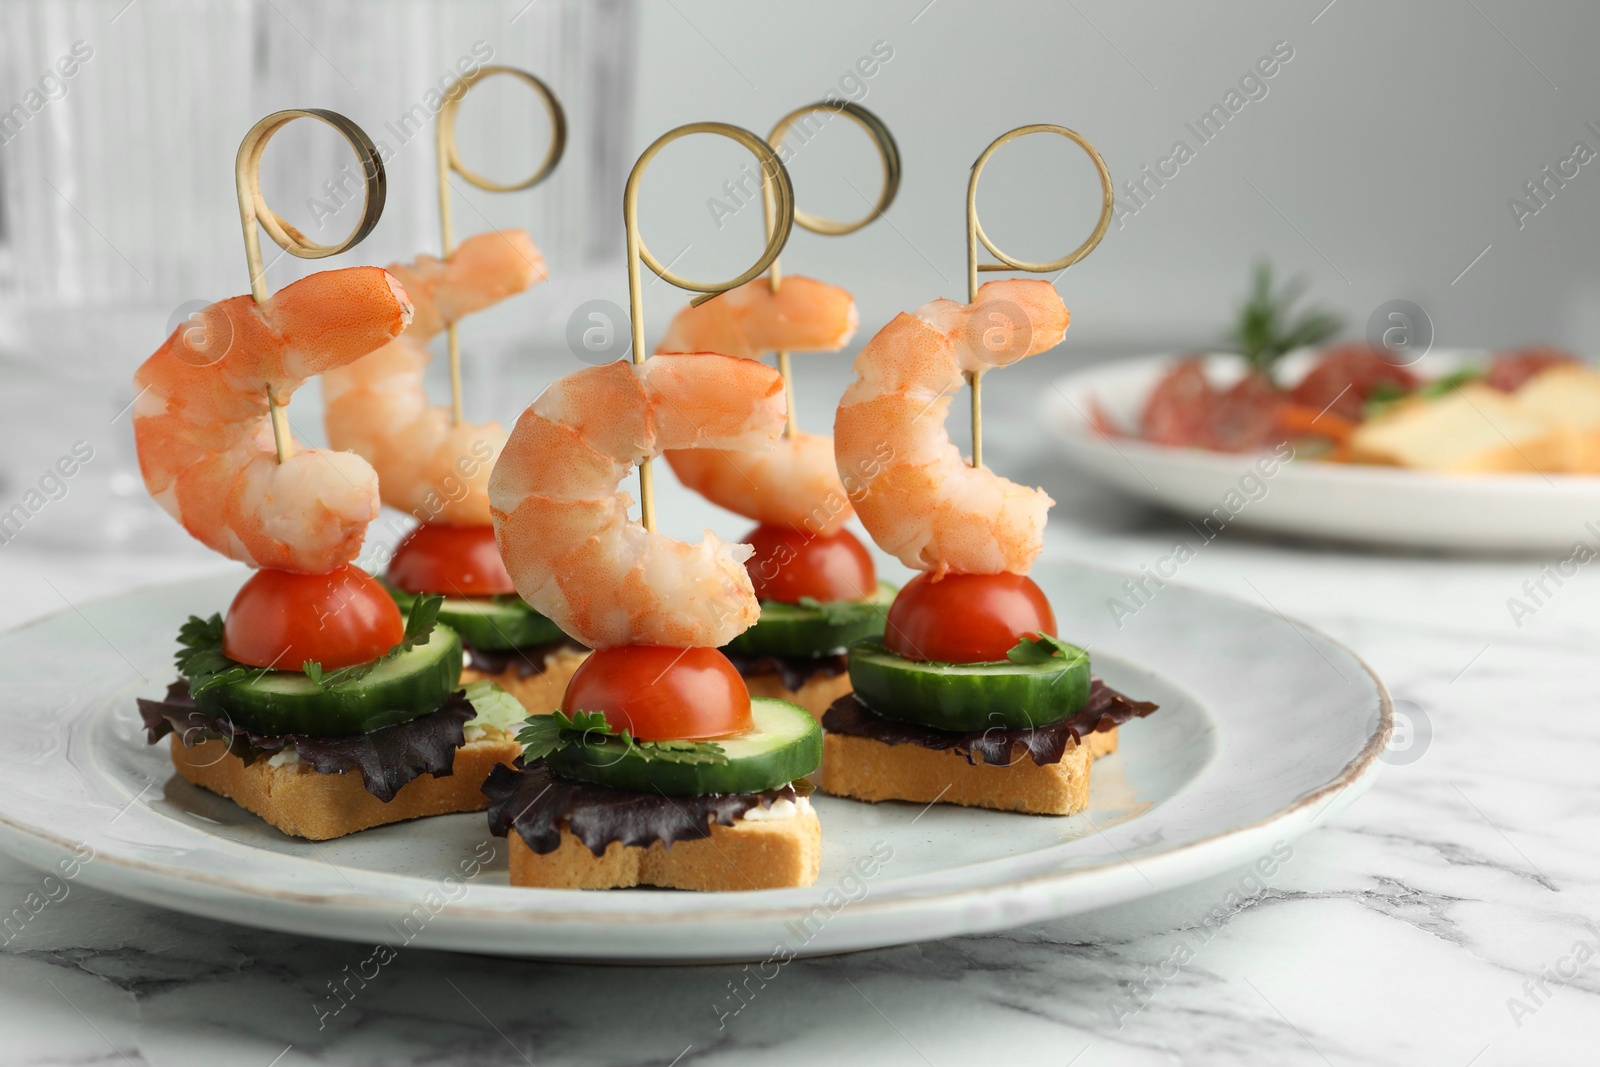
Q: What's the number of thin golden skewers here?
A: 5